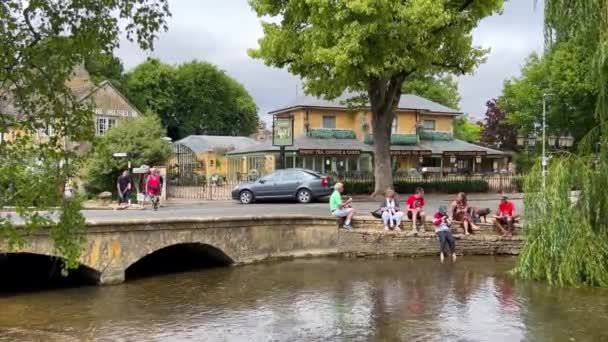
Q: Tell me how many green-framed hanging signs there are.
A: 1